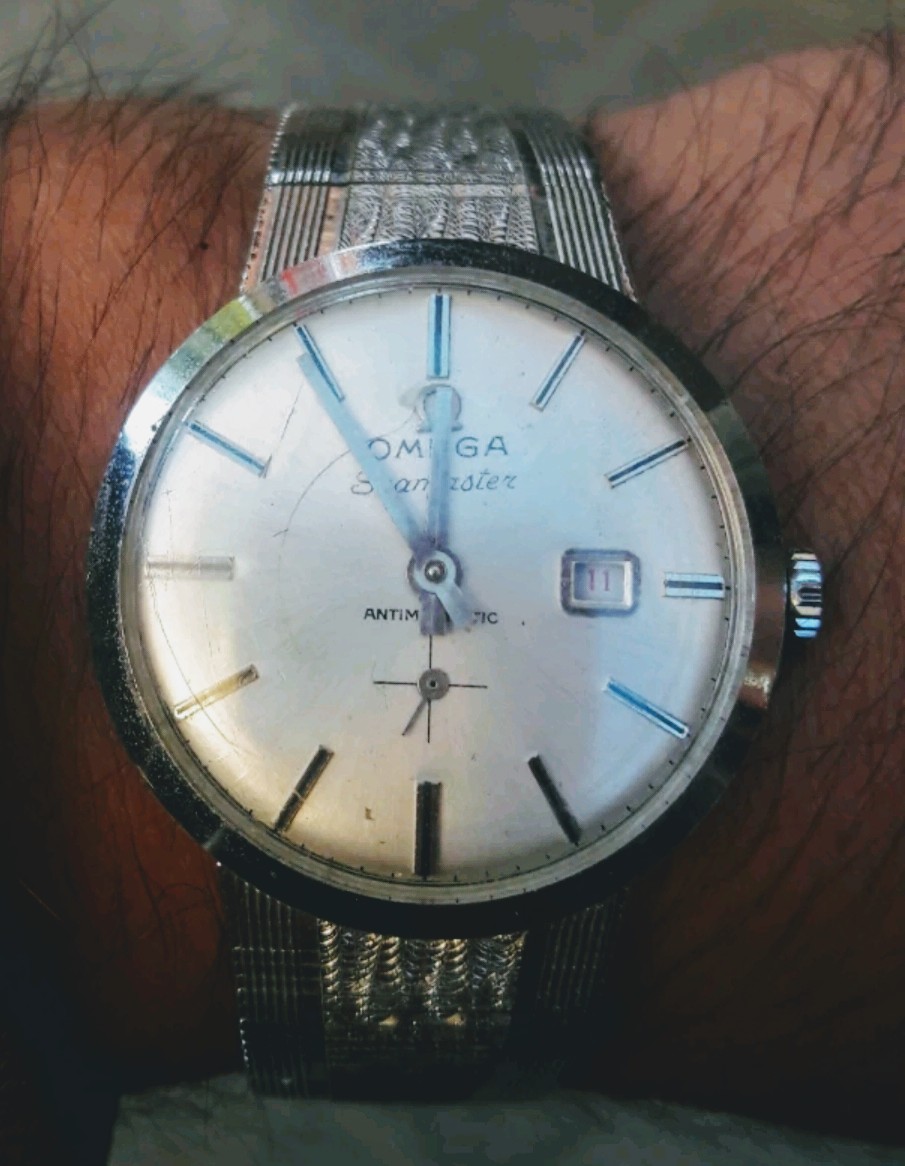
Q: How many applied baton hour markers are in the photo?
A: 12